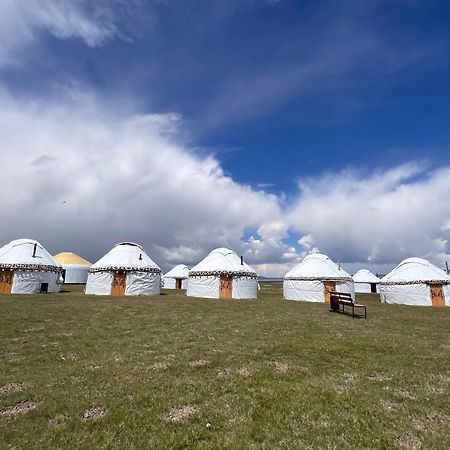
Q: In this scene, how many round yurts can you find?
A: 8